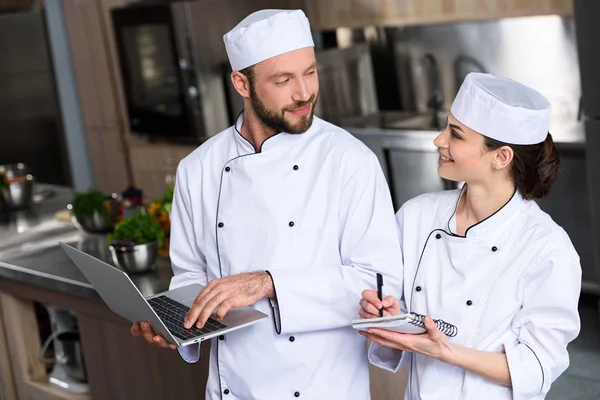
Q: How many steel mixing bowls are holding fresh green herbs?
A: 2